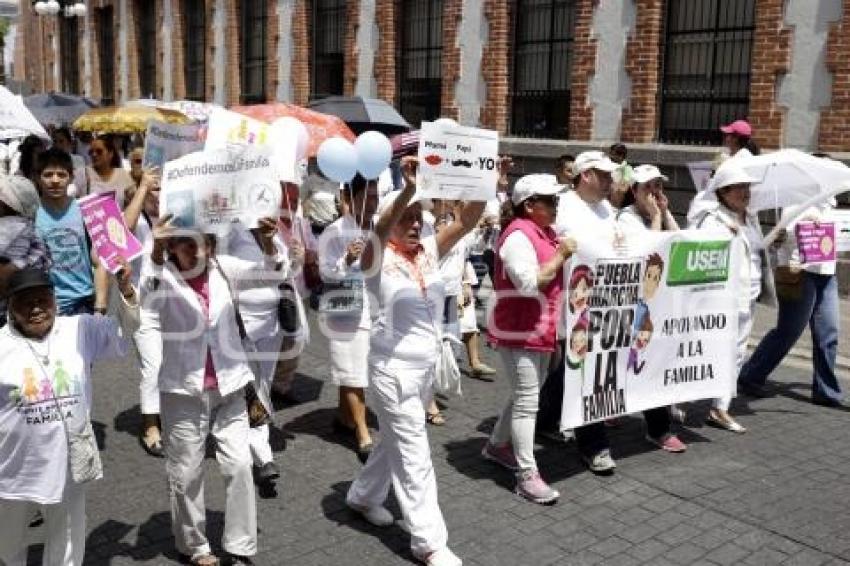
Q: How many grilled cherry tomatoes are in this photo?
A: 0